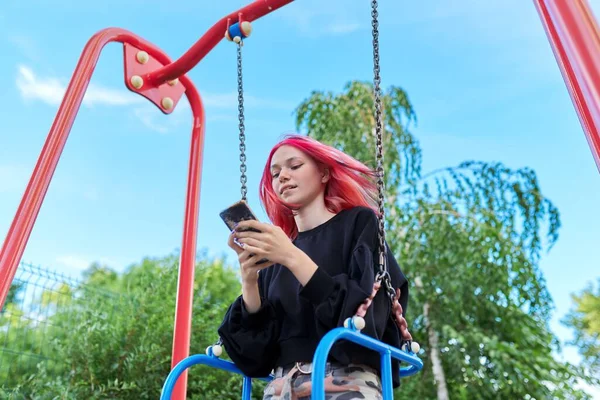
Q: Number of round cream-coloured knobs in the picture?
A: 13